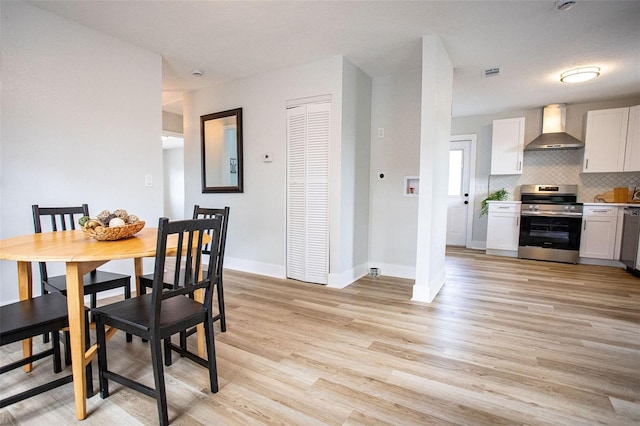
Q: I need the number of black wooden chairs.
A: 4